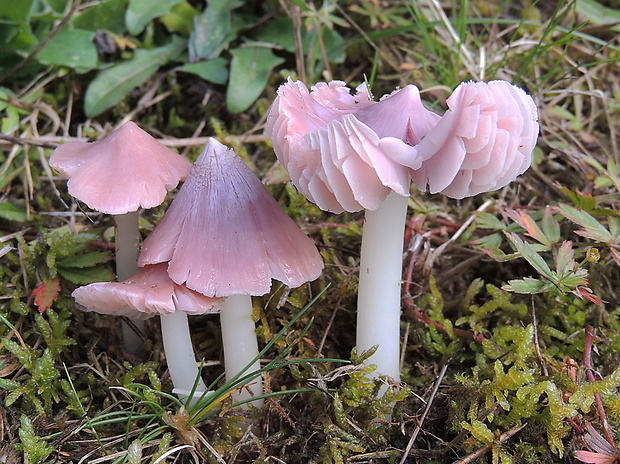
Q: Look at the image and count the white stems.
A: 4